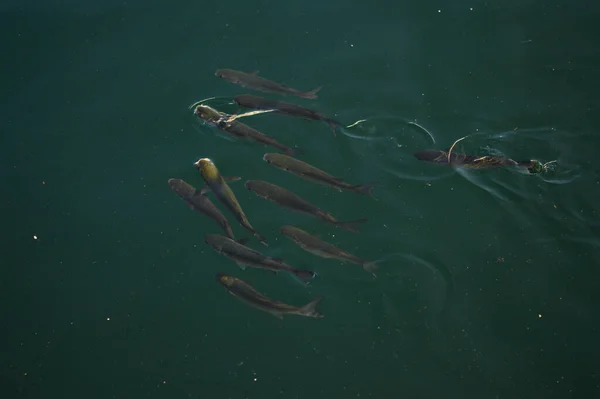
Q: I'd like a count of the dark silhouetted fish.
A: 11